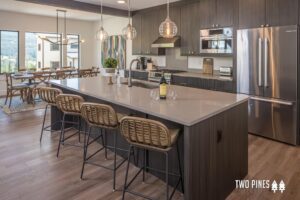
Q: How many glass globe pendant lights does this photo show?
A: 3